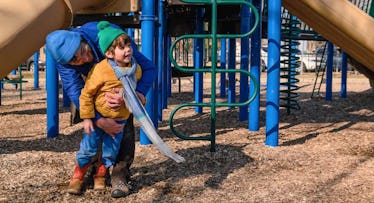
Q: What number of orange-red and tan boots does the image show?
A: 2